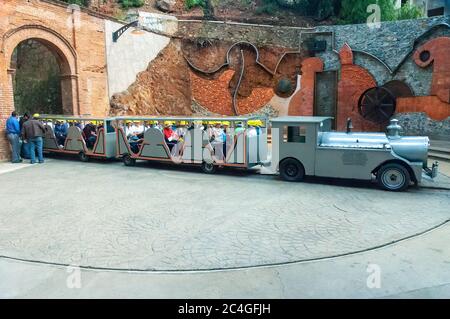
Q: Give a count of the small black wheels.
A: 3